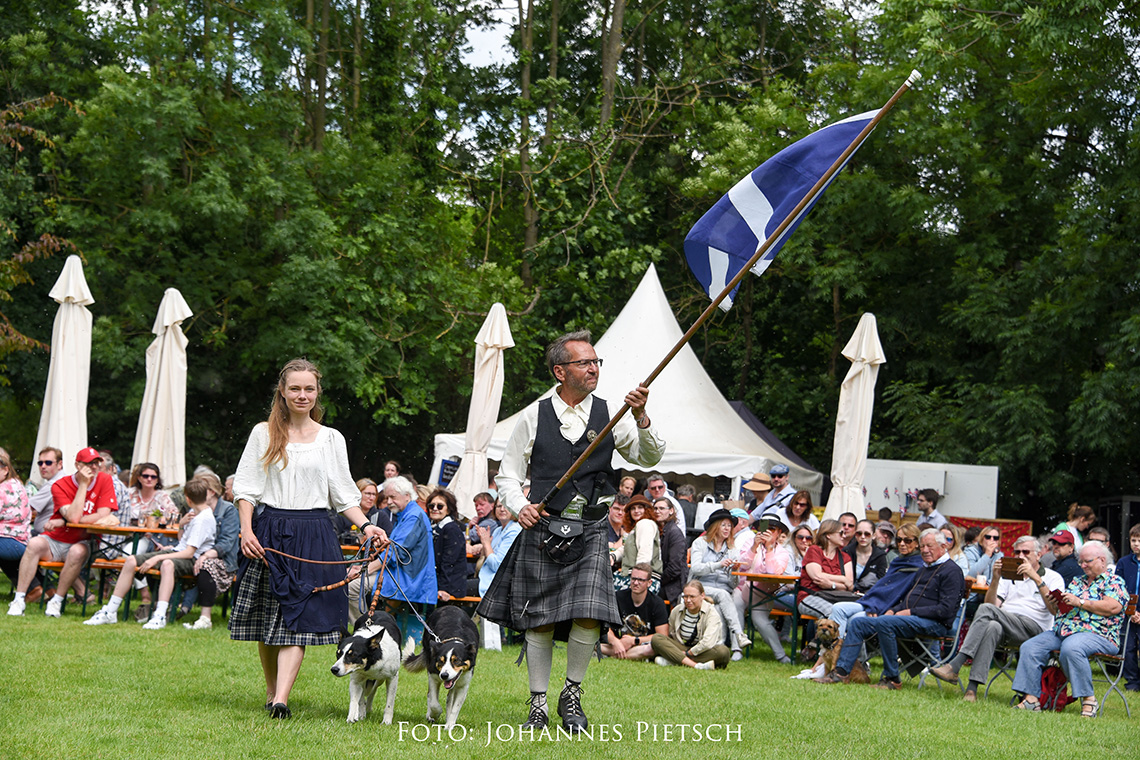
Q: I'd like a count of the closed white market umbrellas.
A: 4